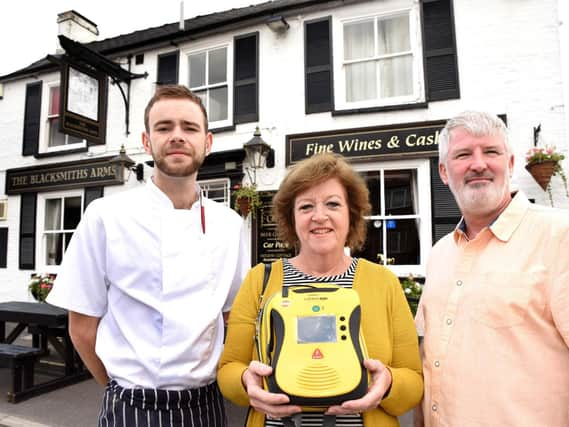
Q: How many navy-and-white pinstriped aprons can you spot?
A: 1